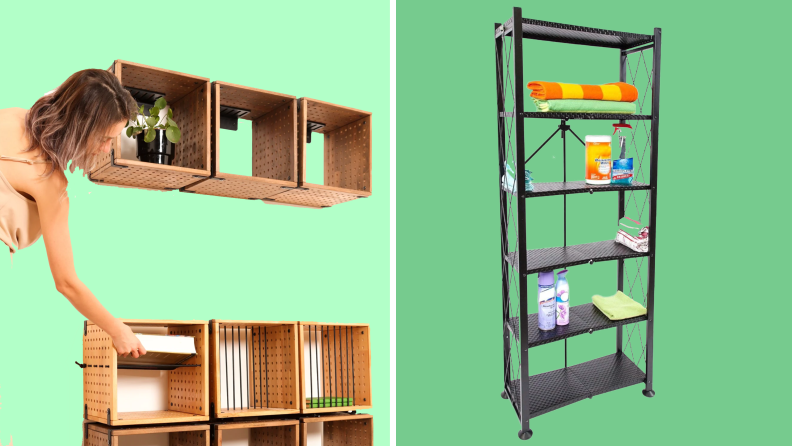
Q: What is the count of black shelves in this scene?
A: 6